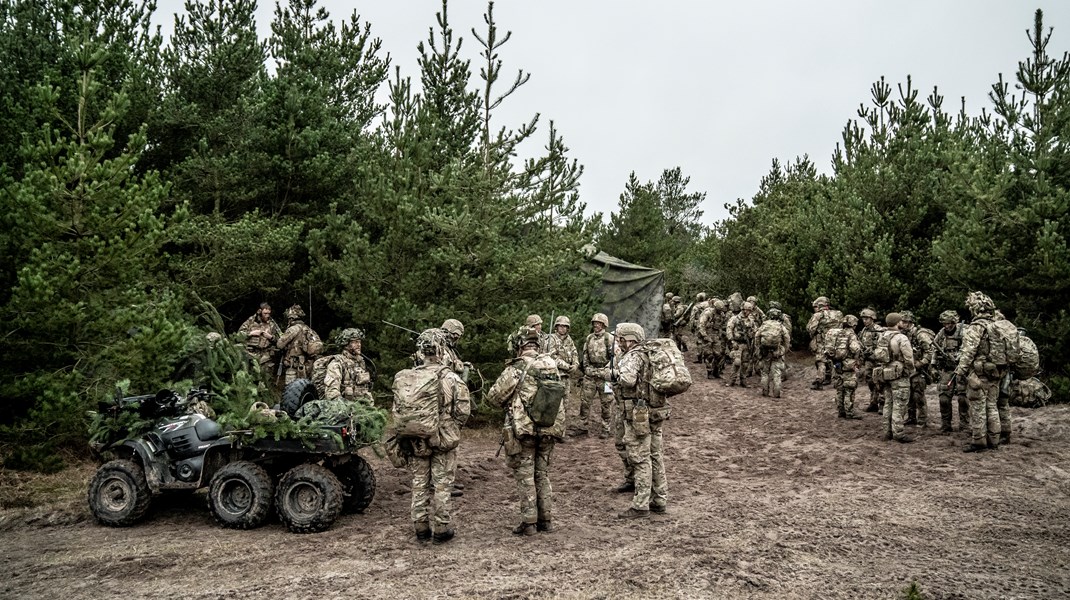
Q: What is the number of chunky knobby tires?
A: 5